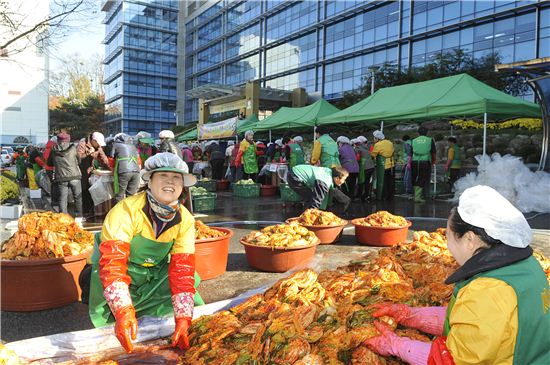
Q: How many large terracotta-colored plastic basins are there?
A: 5